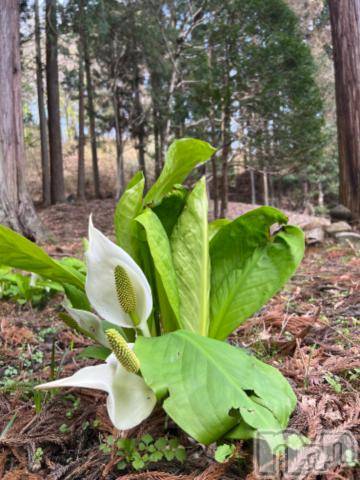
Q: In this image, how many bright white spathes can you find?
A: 2